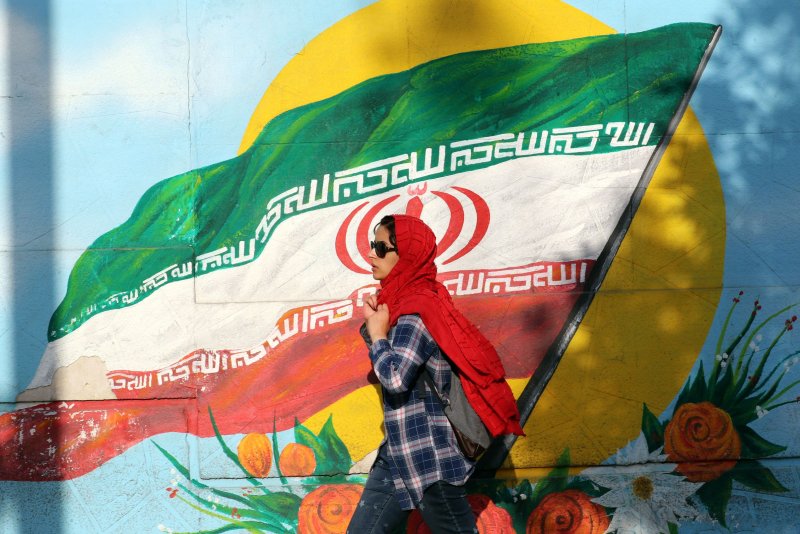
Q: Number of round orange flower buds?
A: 2